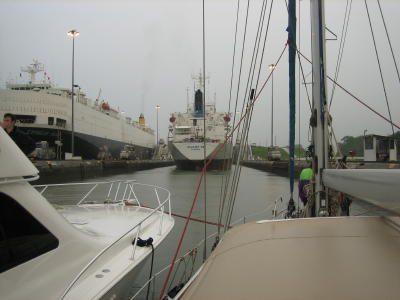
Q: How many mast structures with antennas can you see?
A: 2